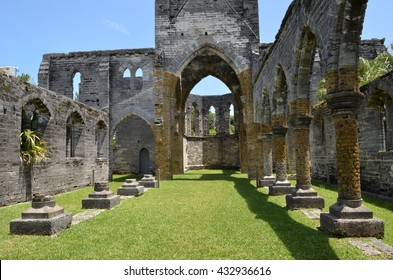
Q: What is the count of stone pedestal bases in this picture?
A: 8